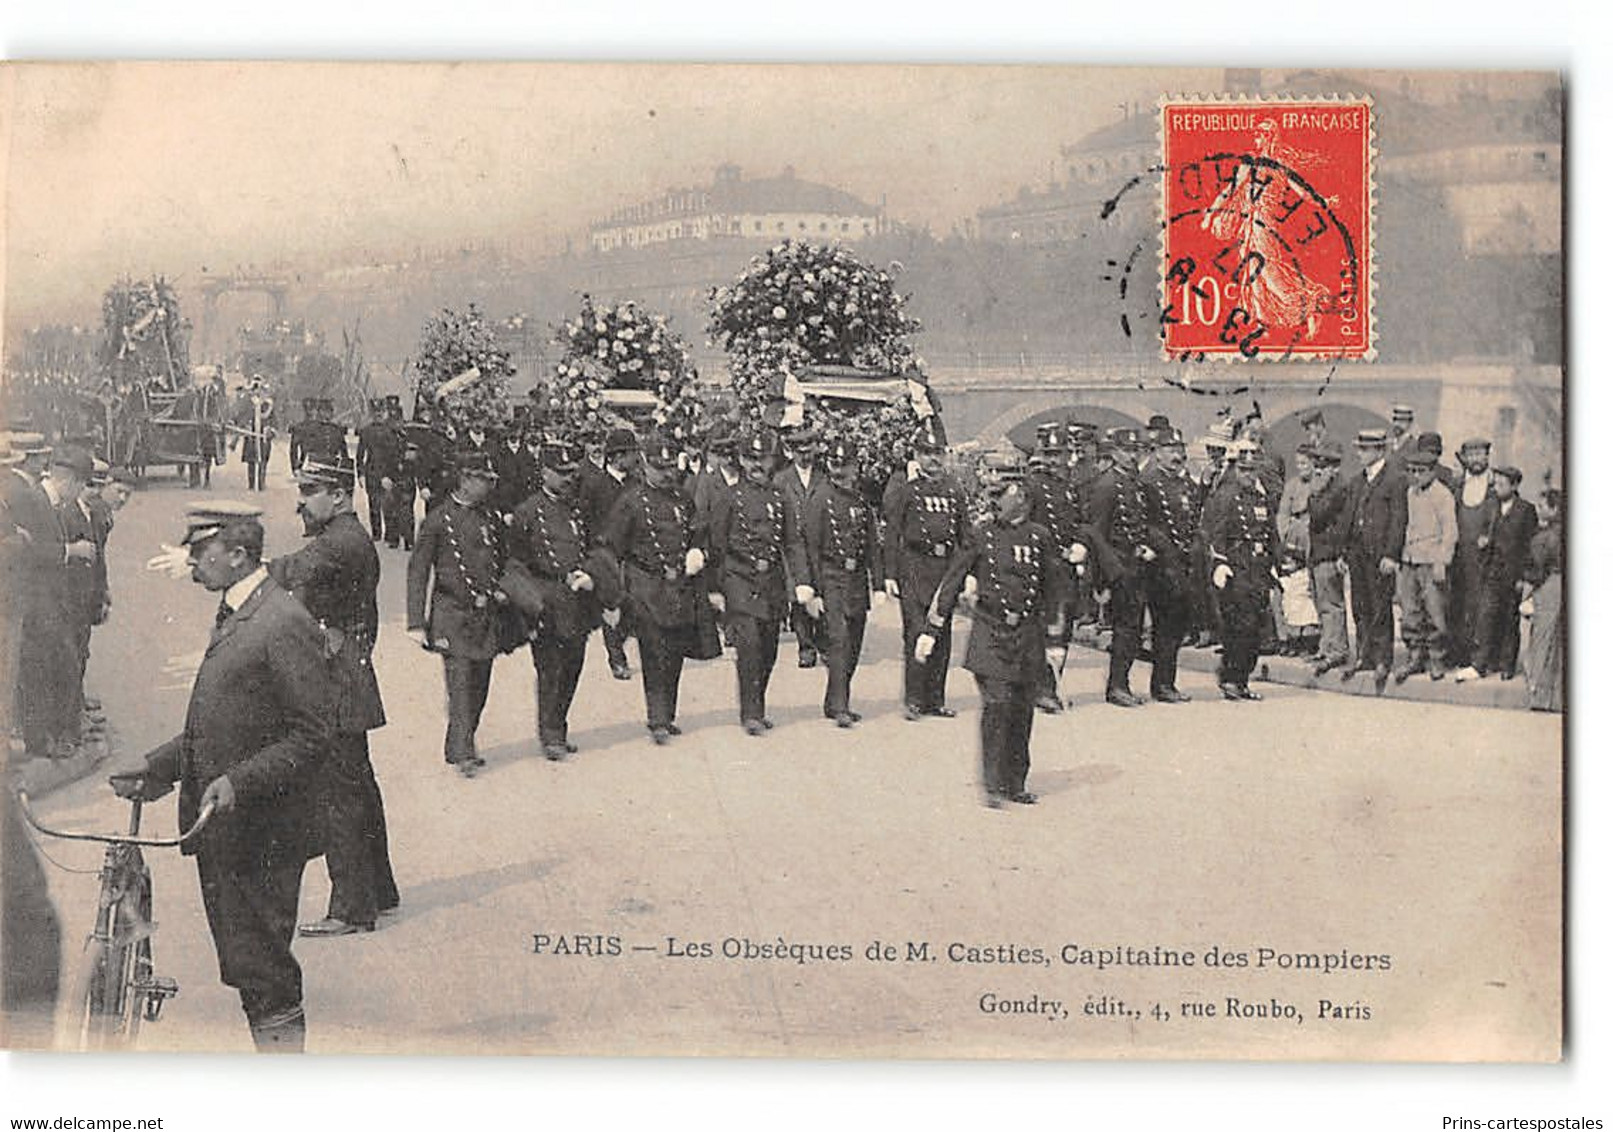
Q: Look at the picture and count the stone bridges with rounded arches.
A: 1